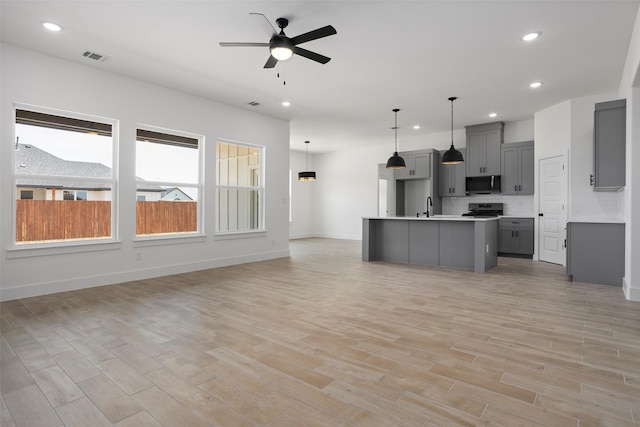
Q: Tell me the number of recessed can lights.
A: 6